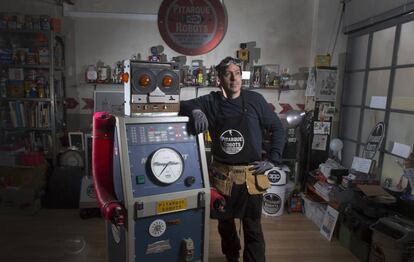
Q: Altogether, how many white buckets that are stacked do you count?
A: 2